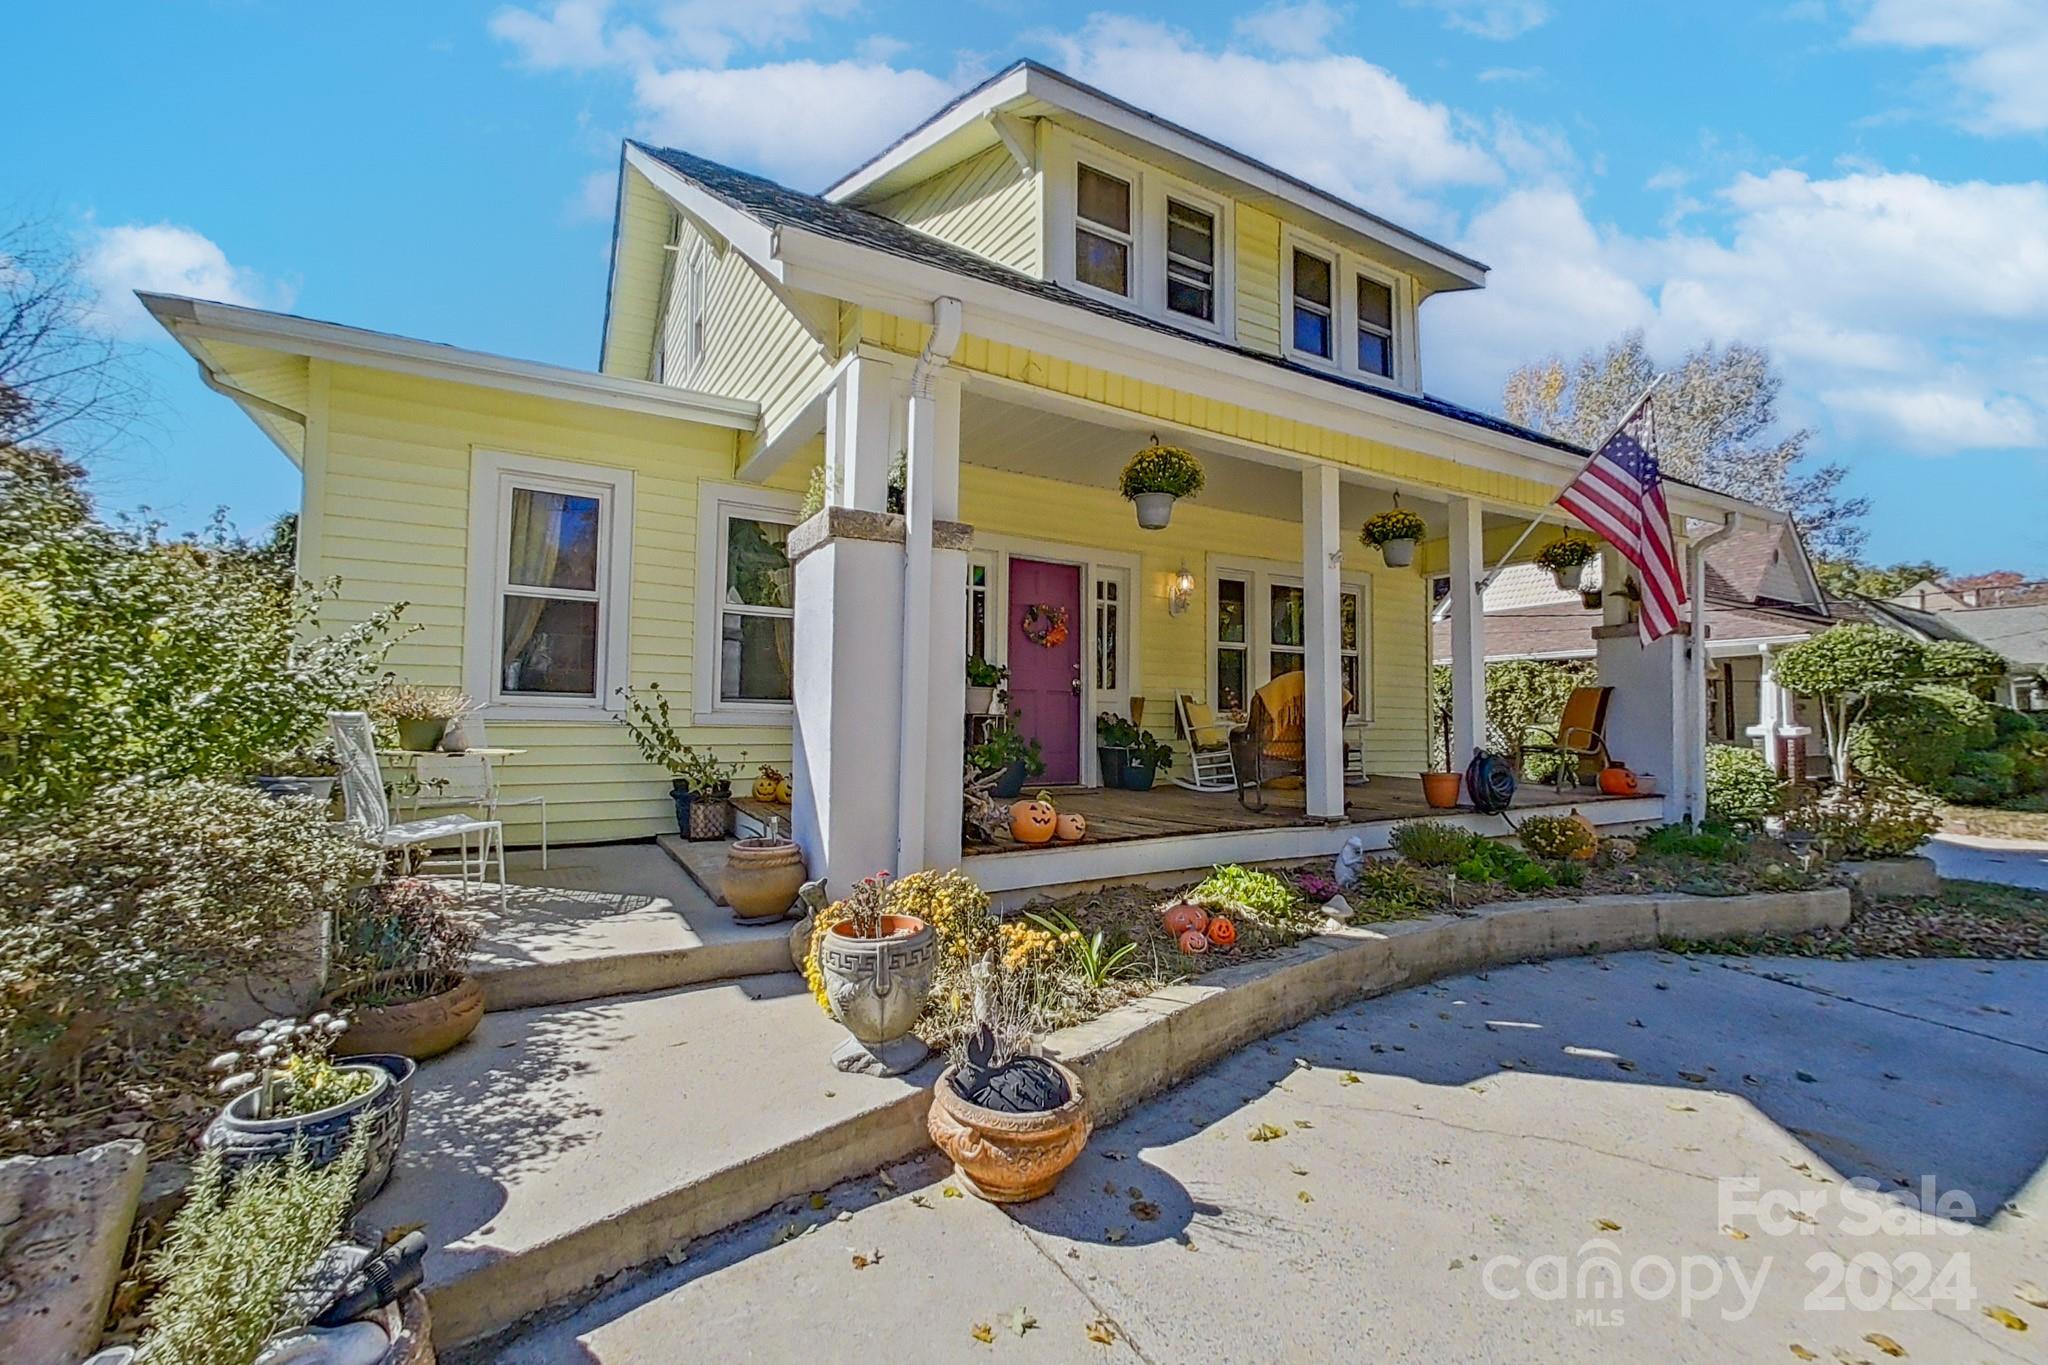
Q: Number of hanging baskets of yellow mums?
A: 3